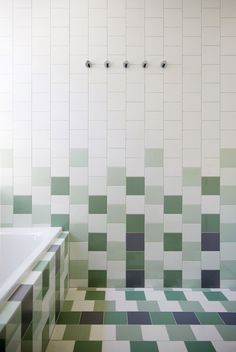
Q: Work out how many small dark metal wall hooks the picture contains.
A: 5